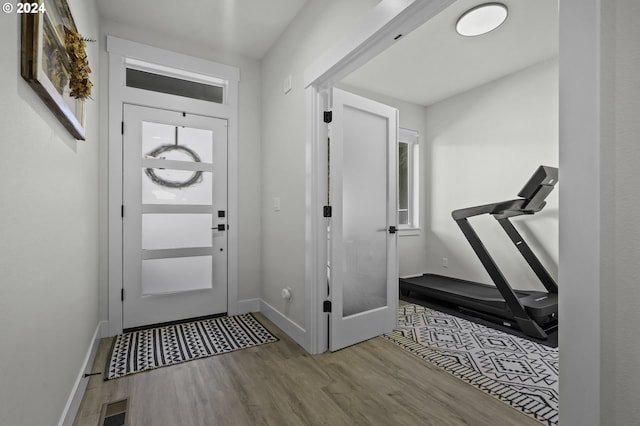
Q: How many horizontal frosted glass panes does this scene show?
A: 4